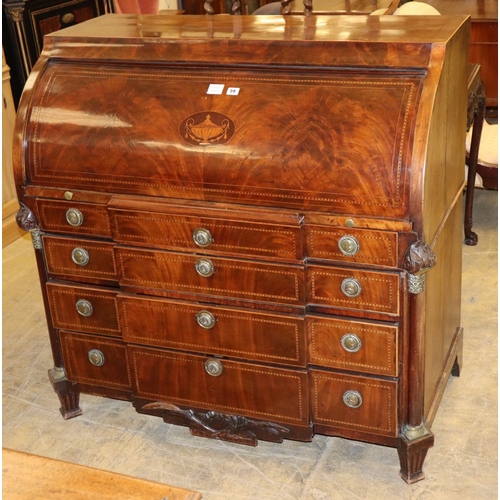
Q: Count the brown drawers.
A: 12